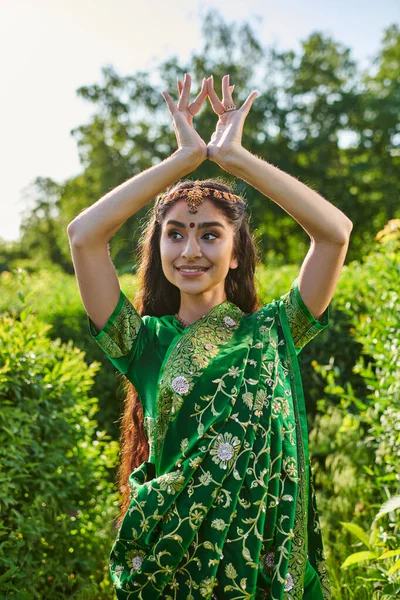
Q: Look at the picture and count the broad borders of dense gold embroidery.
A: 4